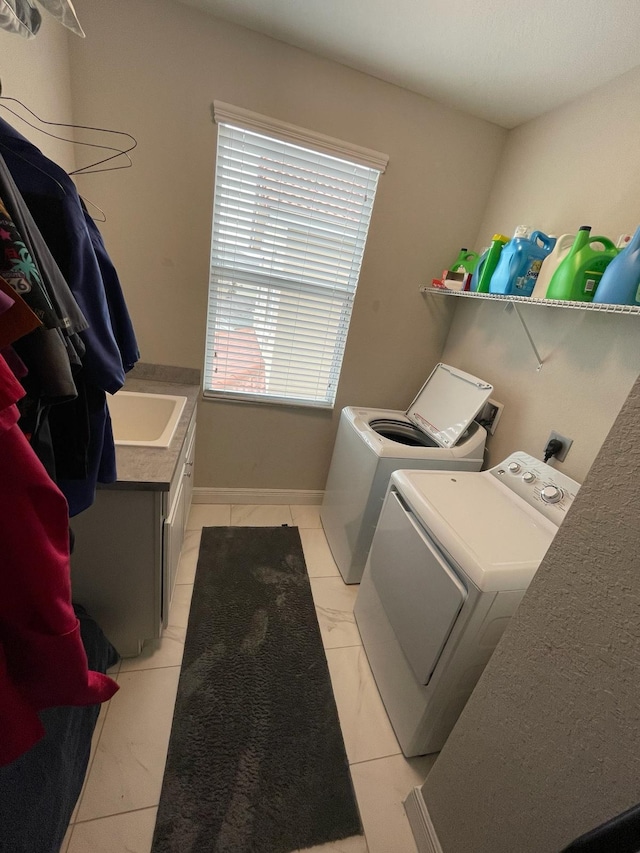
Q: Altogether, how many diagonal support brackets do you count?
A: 1